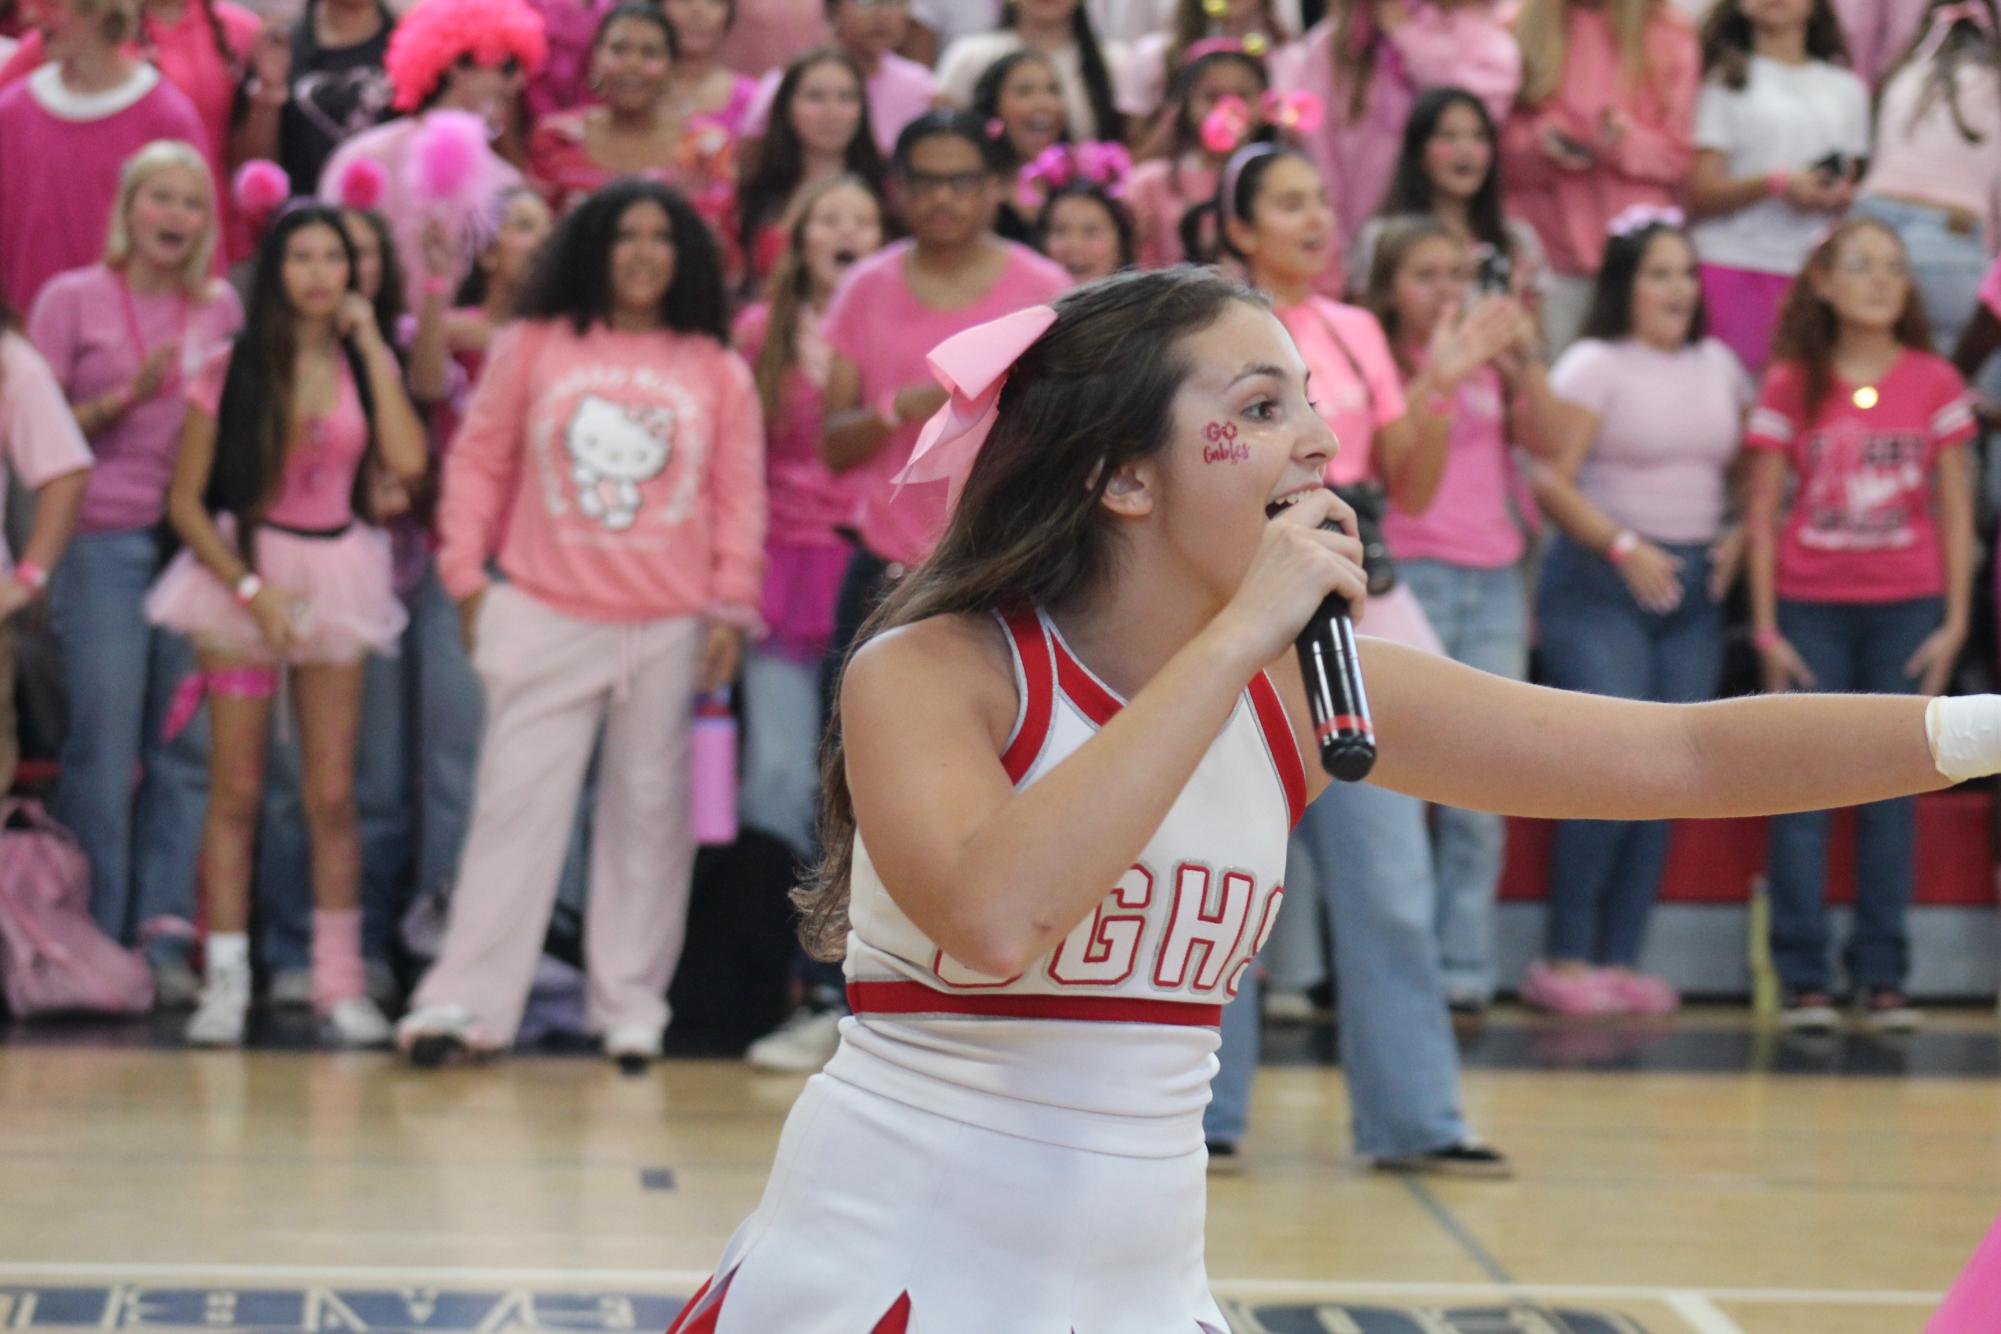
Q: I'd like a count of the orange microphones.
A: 0